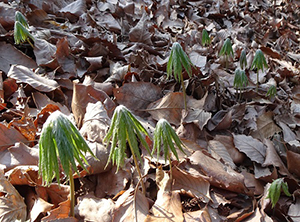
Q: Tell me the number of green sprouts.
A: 13